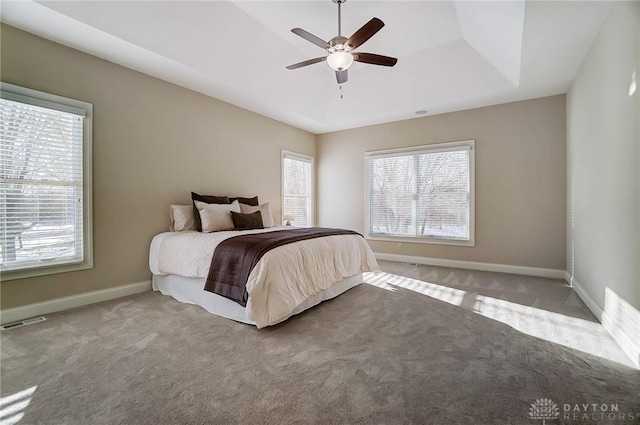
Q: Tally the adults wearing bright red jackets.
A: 0